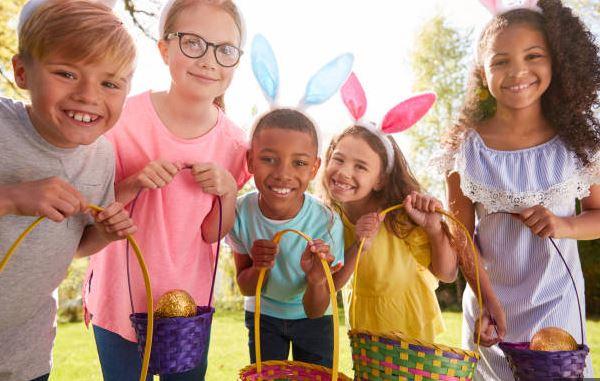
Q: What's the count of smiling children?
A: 5